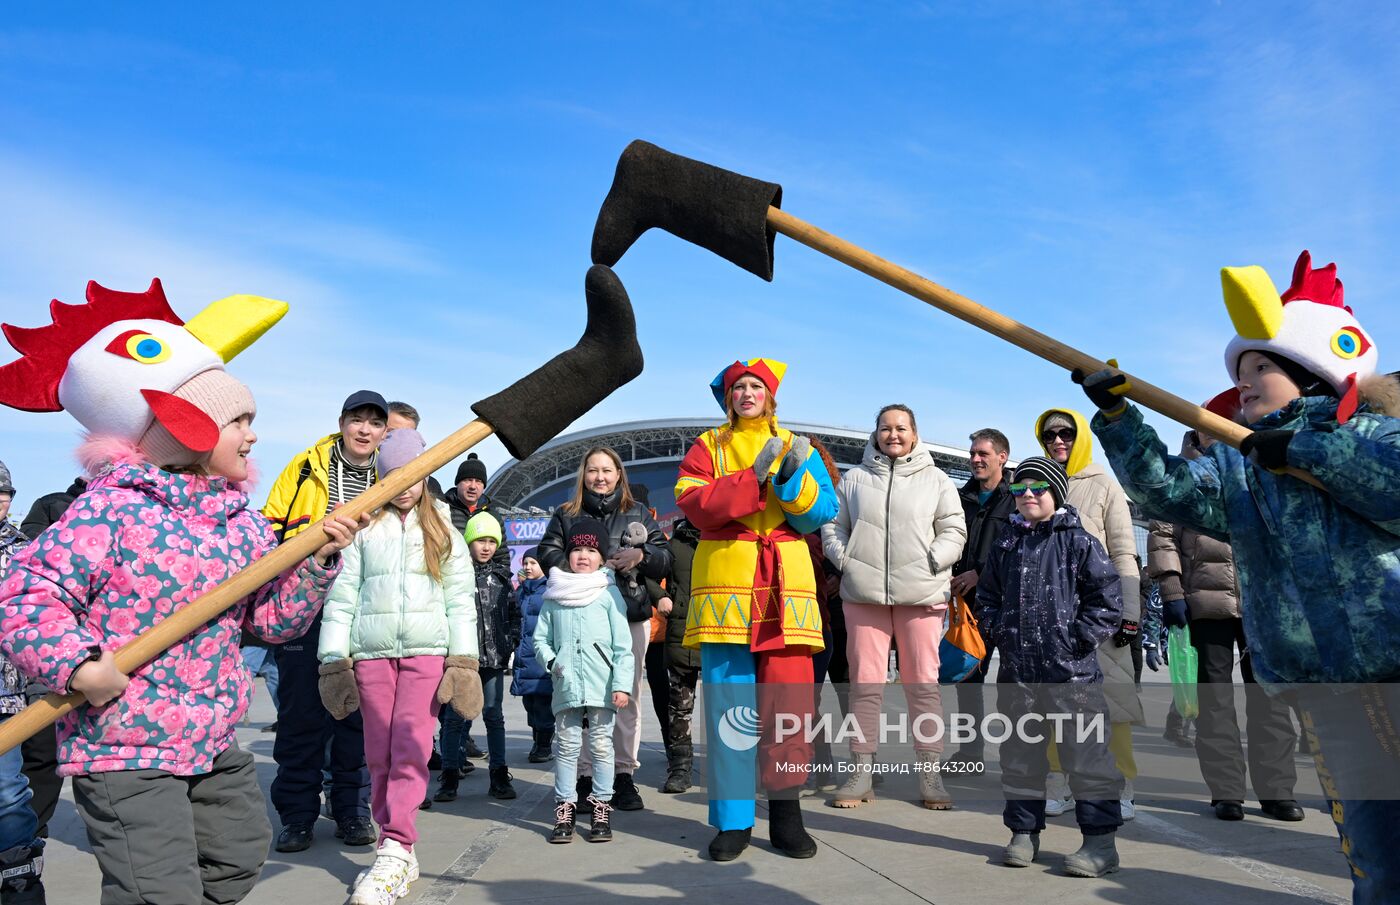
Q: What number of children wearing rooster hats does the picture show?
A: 2